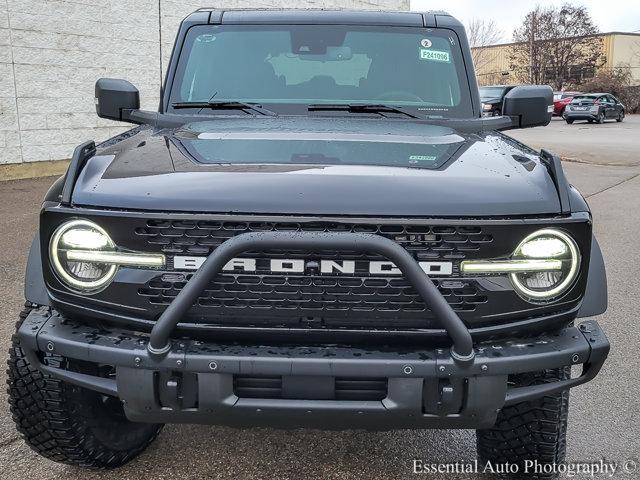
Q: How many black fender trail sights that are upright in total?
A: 2